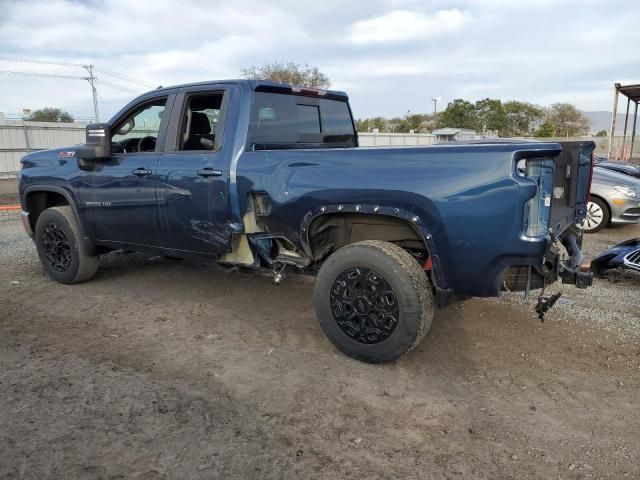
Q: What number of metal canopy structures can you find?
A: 1